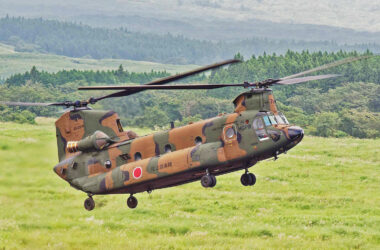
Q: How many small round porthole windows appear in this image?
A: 5